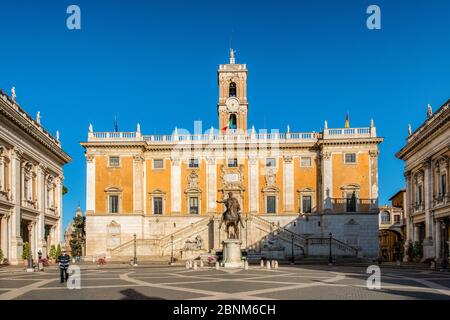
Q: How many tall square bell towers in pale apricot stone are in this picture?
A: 1